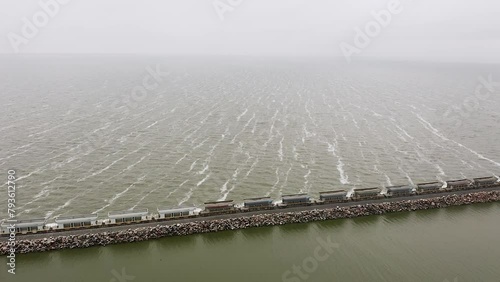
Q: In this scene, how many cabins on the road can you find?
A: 13